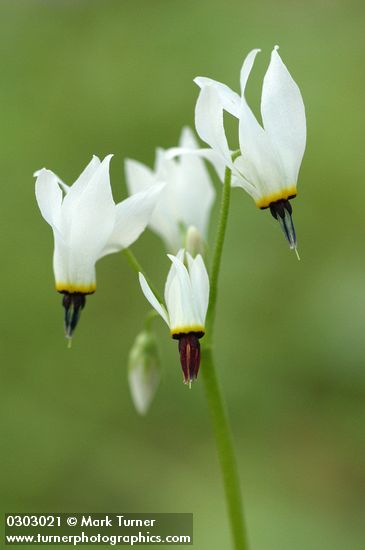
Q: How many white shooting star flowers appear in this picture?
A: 4